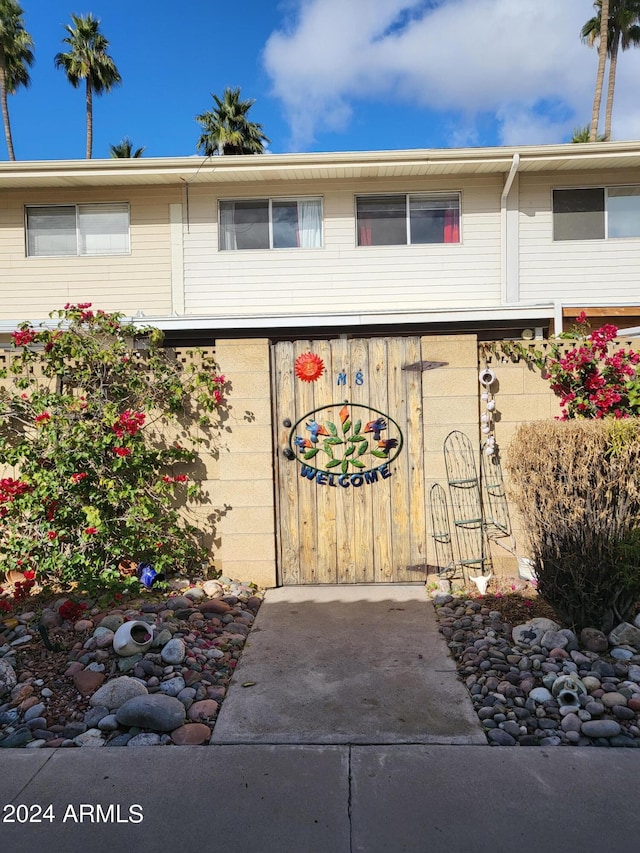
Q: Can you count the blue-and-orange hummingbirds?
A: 4